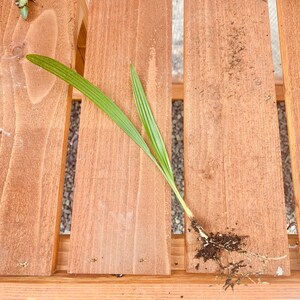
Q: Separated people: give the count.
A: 0